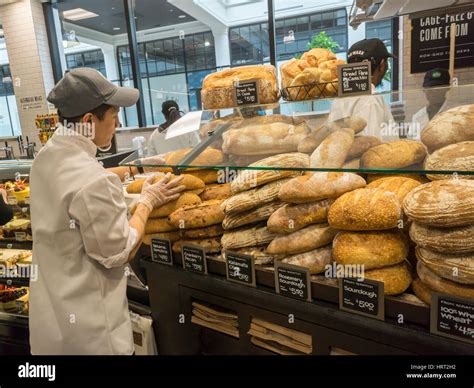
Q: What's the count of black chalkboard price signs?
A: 8